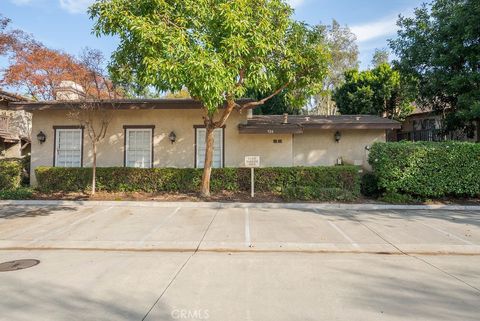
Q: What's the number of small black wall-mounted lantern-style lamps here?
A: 3